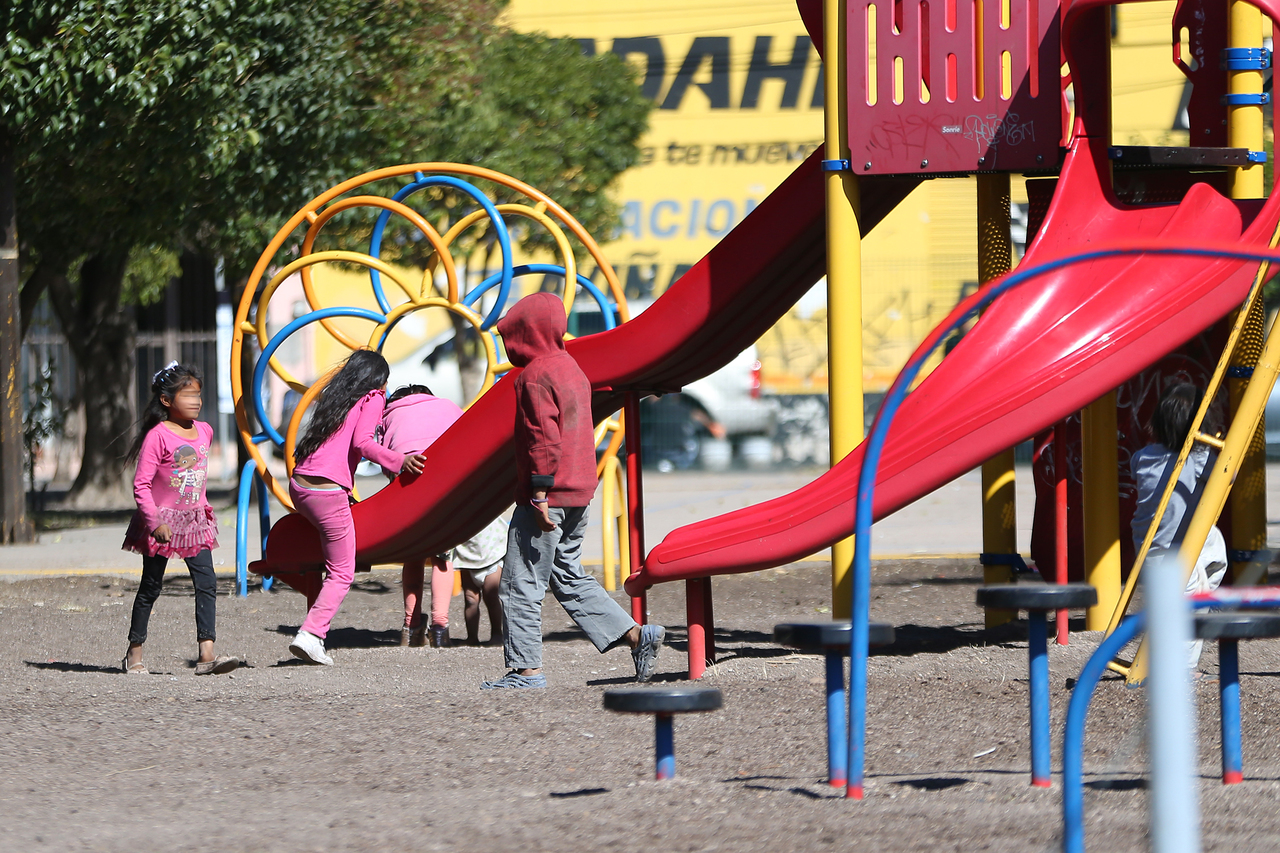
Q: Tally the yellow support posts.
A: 4